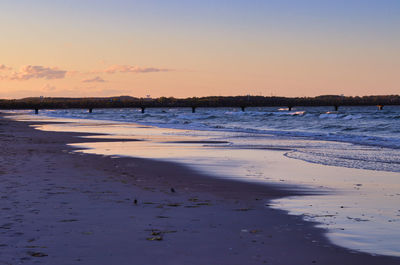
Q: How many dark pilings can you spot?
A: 8